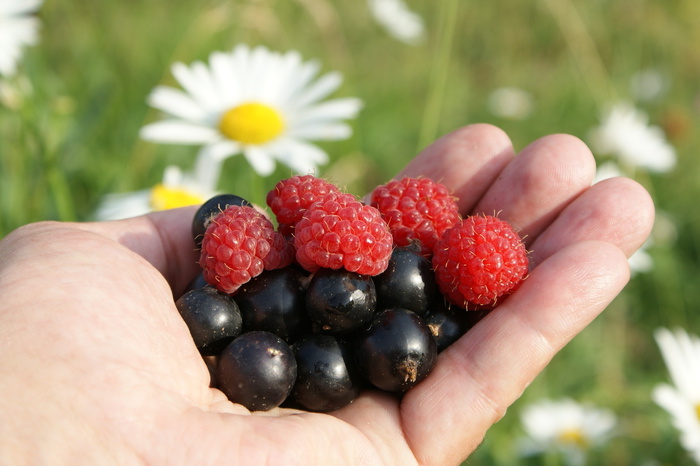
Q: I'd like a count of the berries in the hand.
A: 15